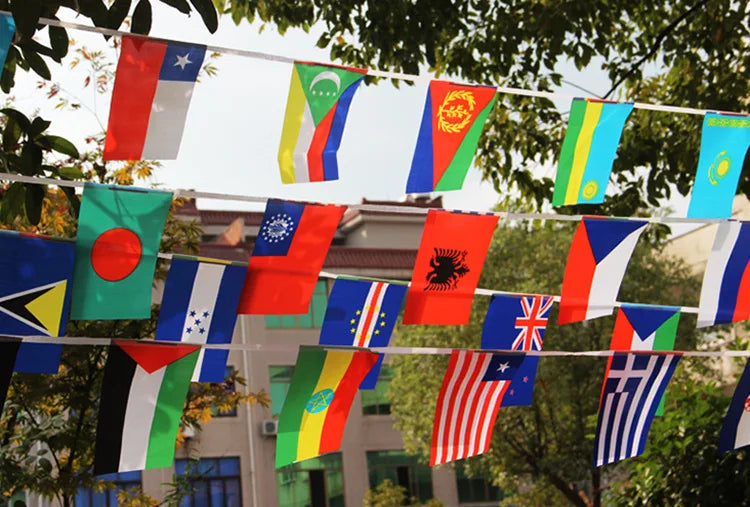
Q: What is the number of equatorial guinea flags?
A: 1